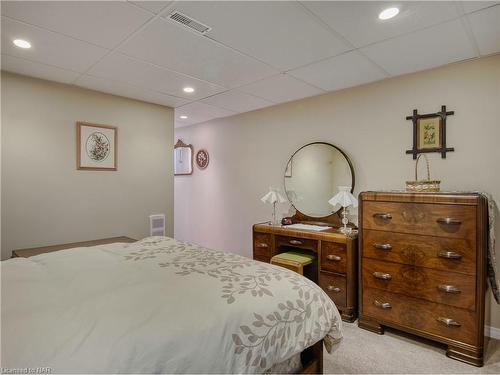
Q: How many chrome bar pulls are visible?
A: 12